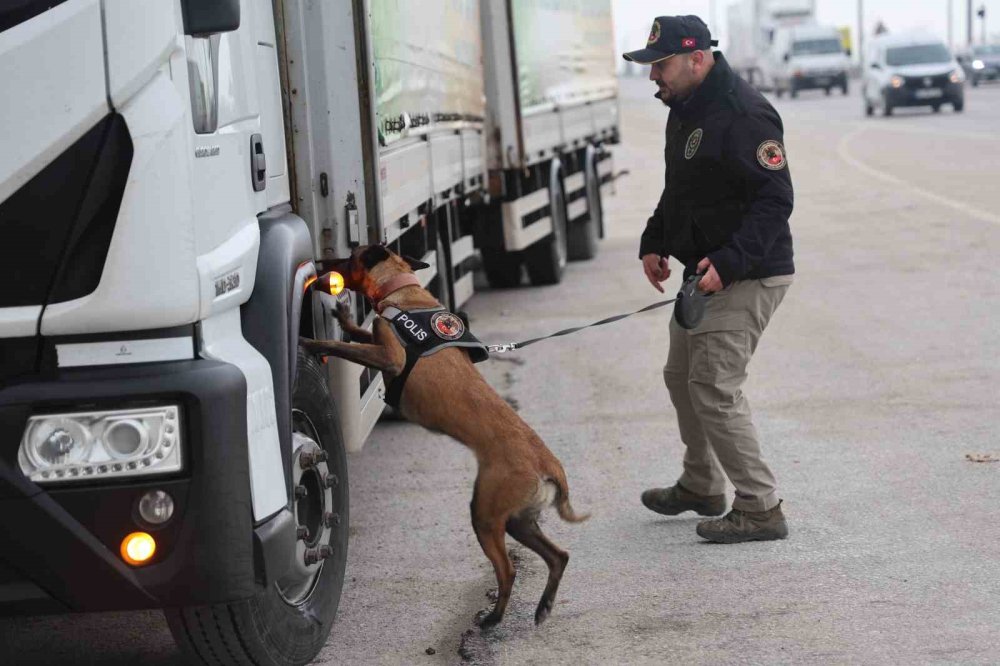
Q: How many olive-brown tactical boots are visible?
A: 2